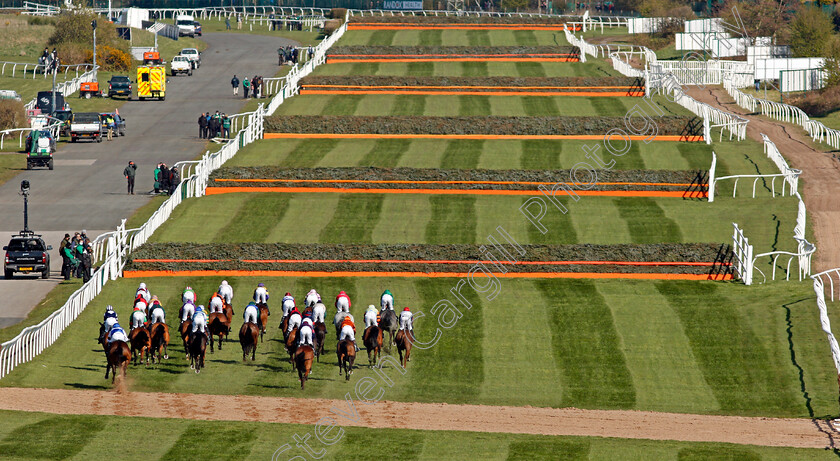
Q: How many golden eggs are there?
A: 0